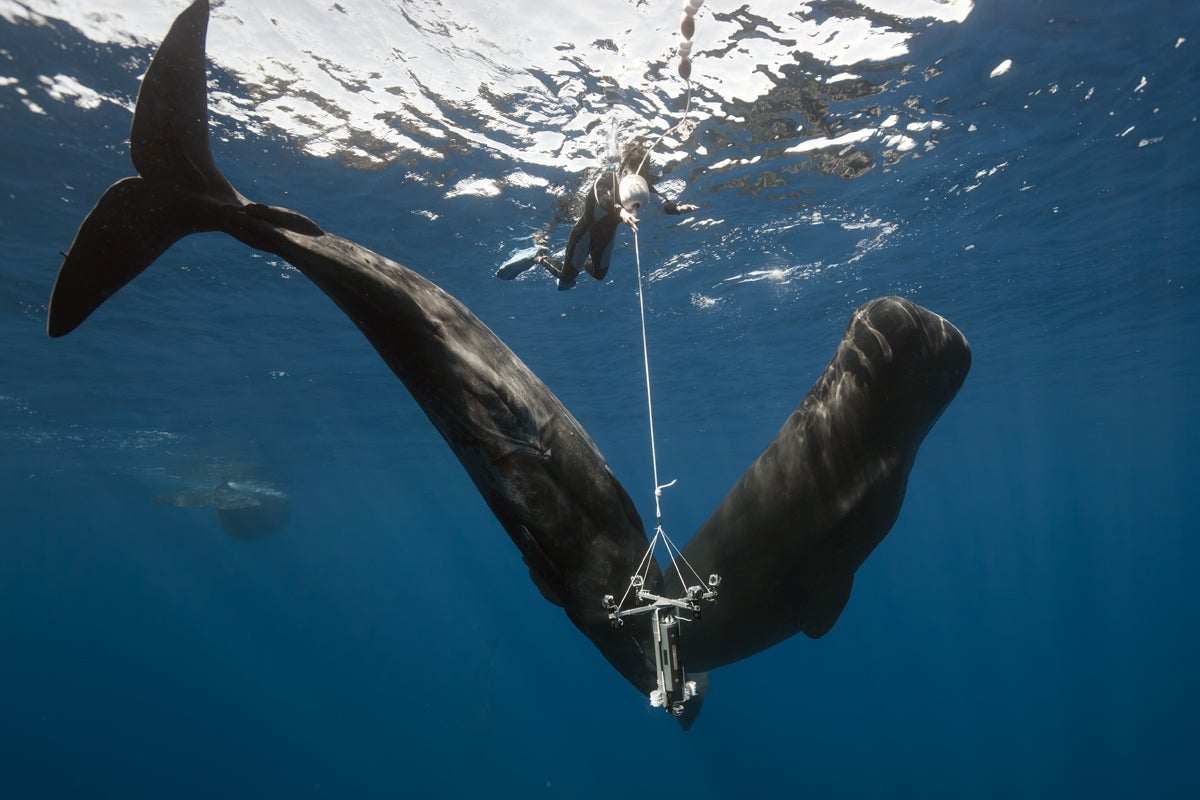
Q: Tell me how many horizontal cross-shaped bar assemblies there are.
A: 1